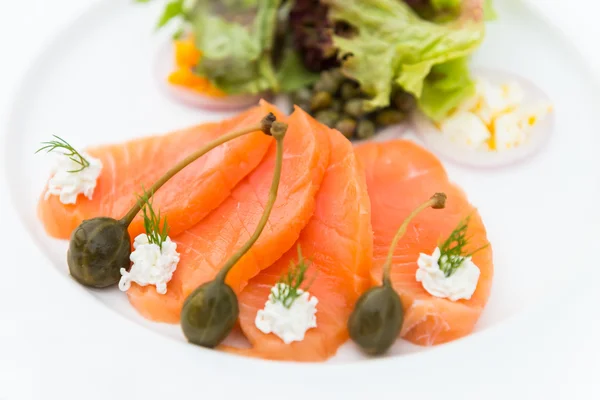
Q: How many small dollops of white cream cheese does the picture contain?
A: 4